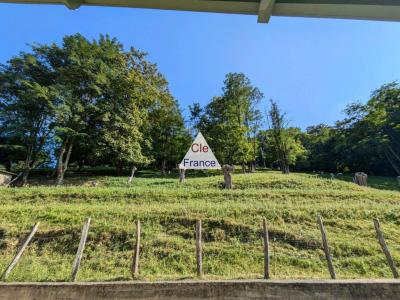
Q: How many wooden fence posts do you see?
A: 7